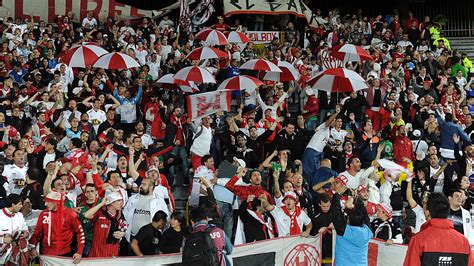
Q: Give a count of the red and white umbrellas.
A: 12